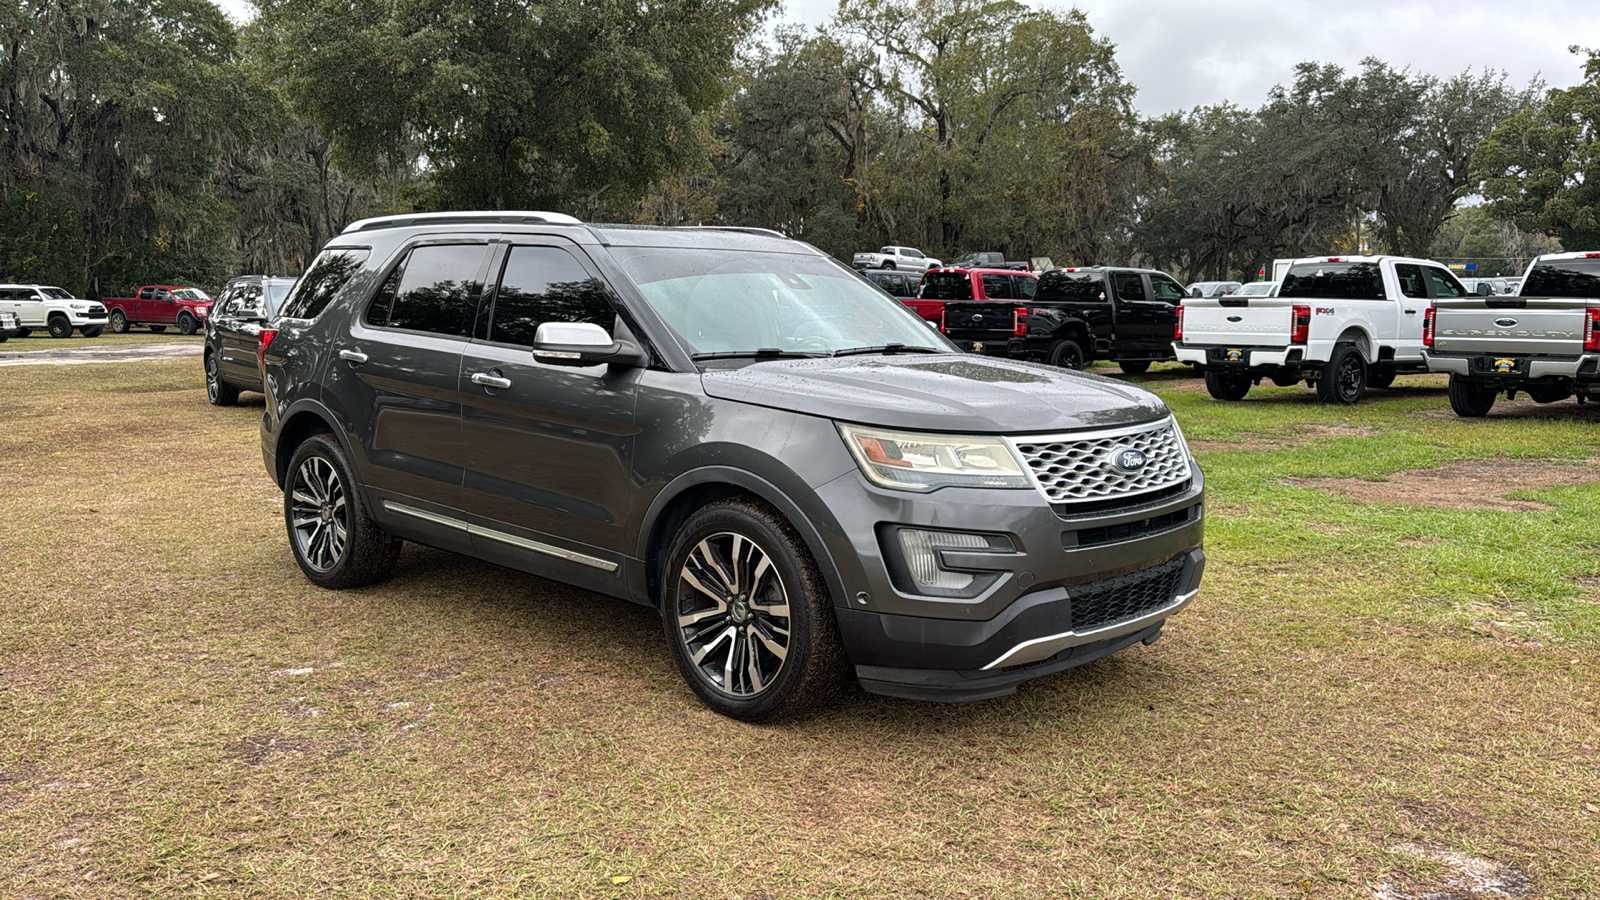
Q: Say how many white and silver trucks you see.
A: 3